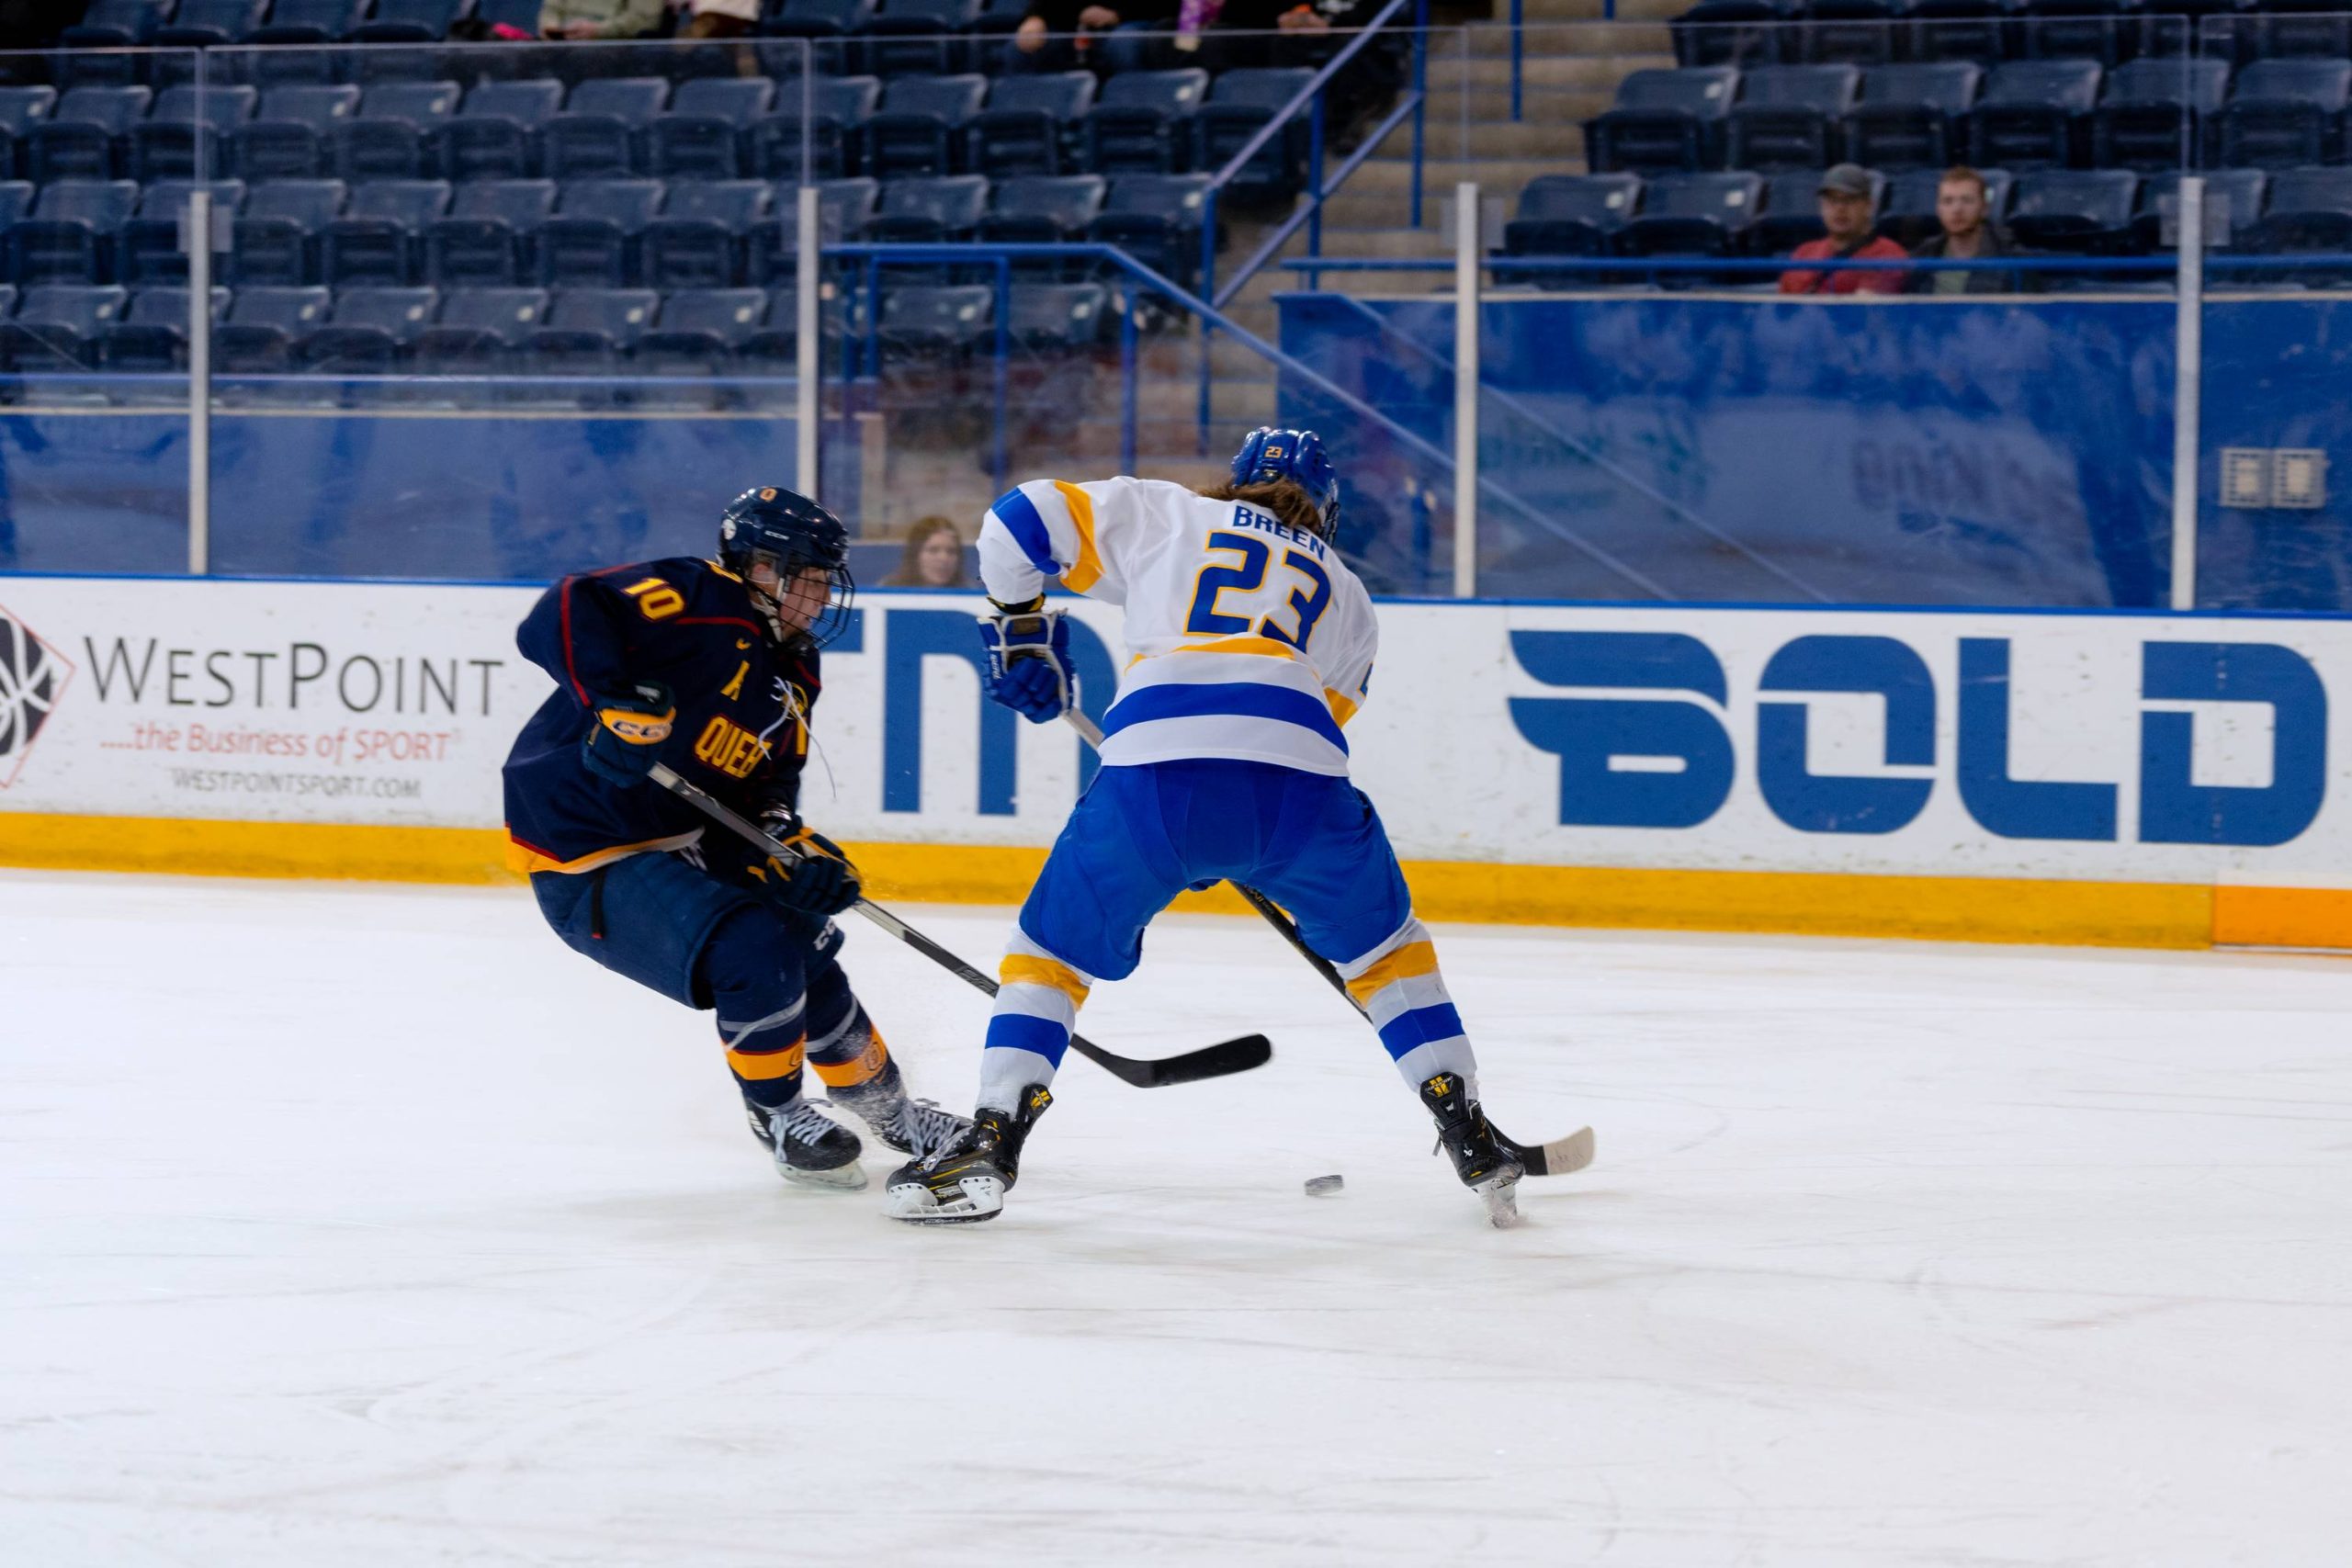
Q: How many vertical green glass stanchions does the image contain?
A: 0